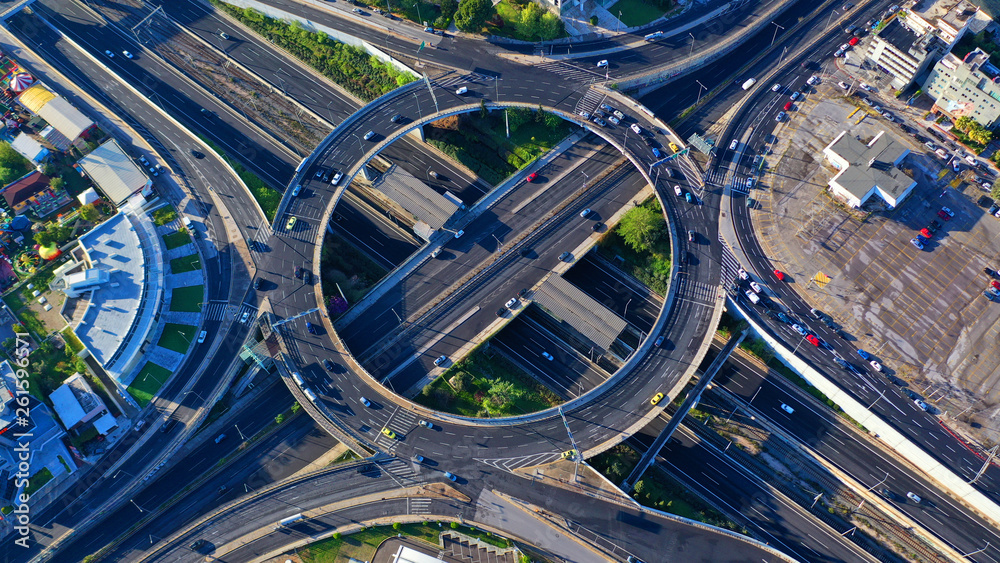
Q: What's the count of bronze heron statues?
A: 0